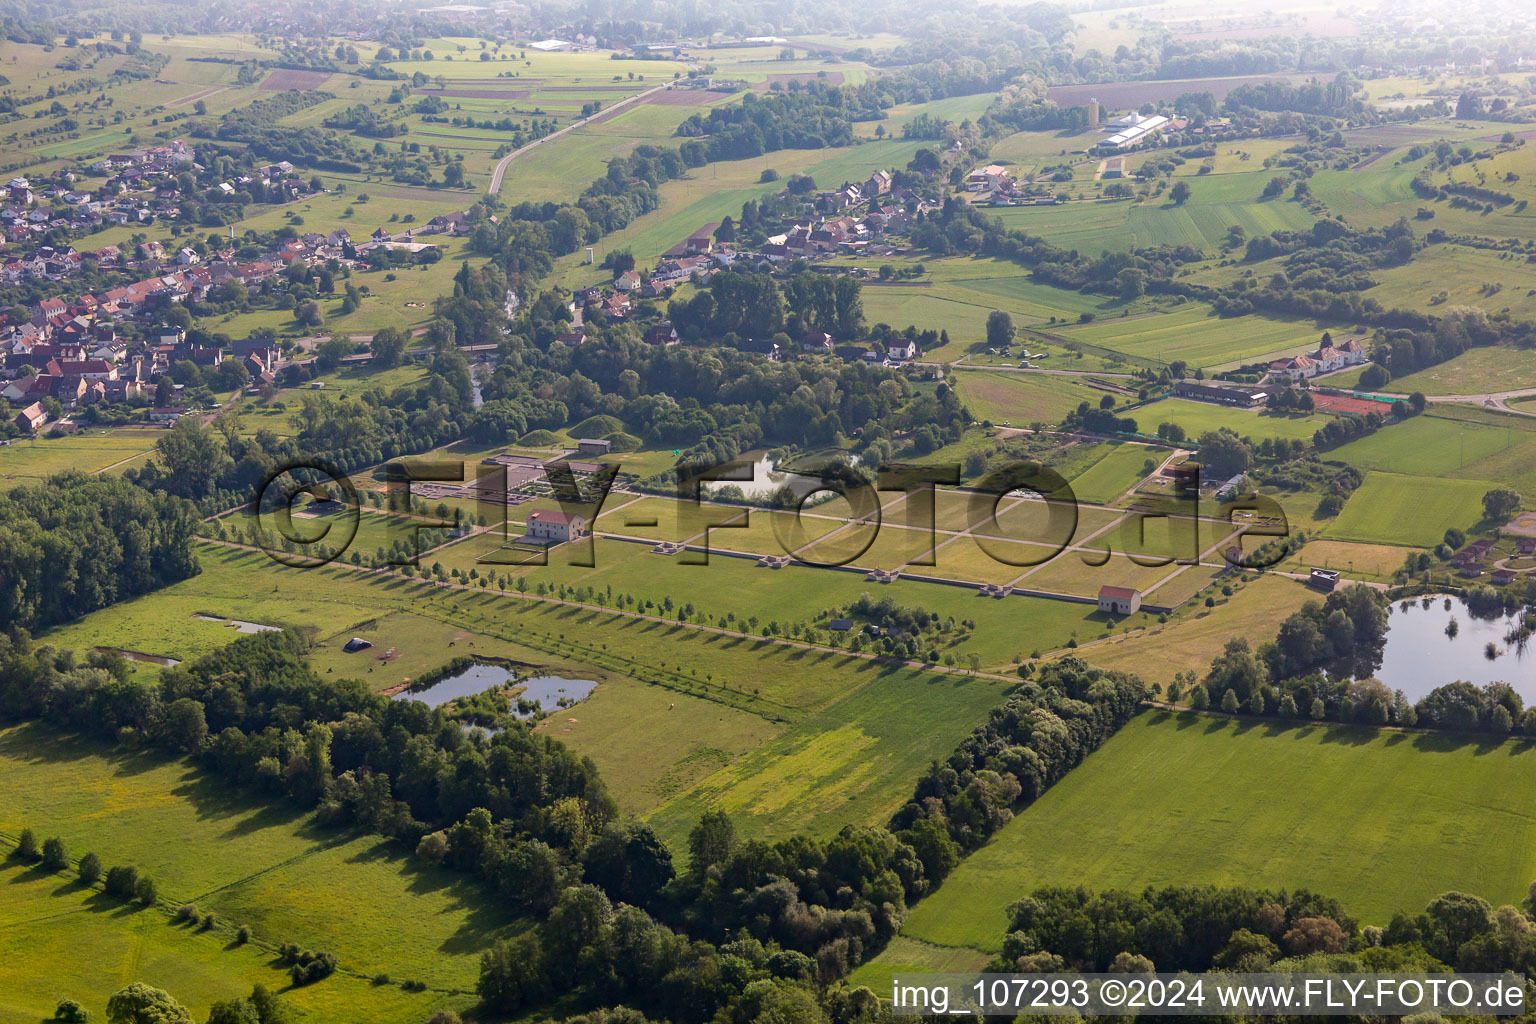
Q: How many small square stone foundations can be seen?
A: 4